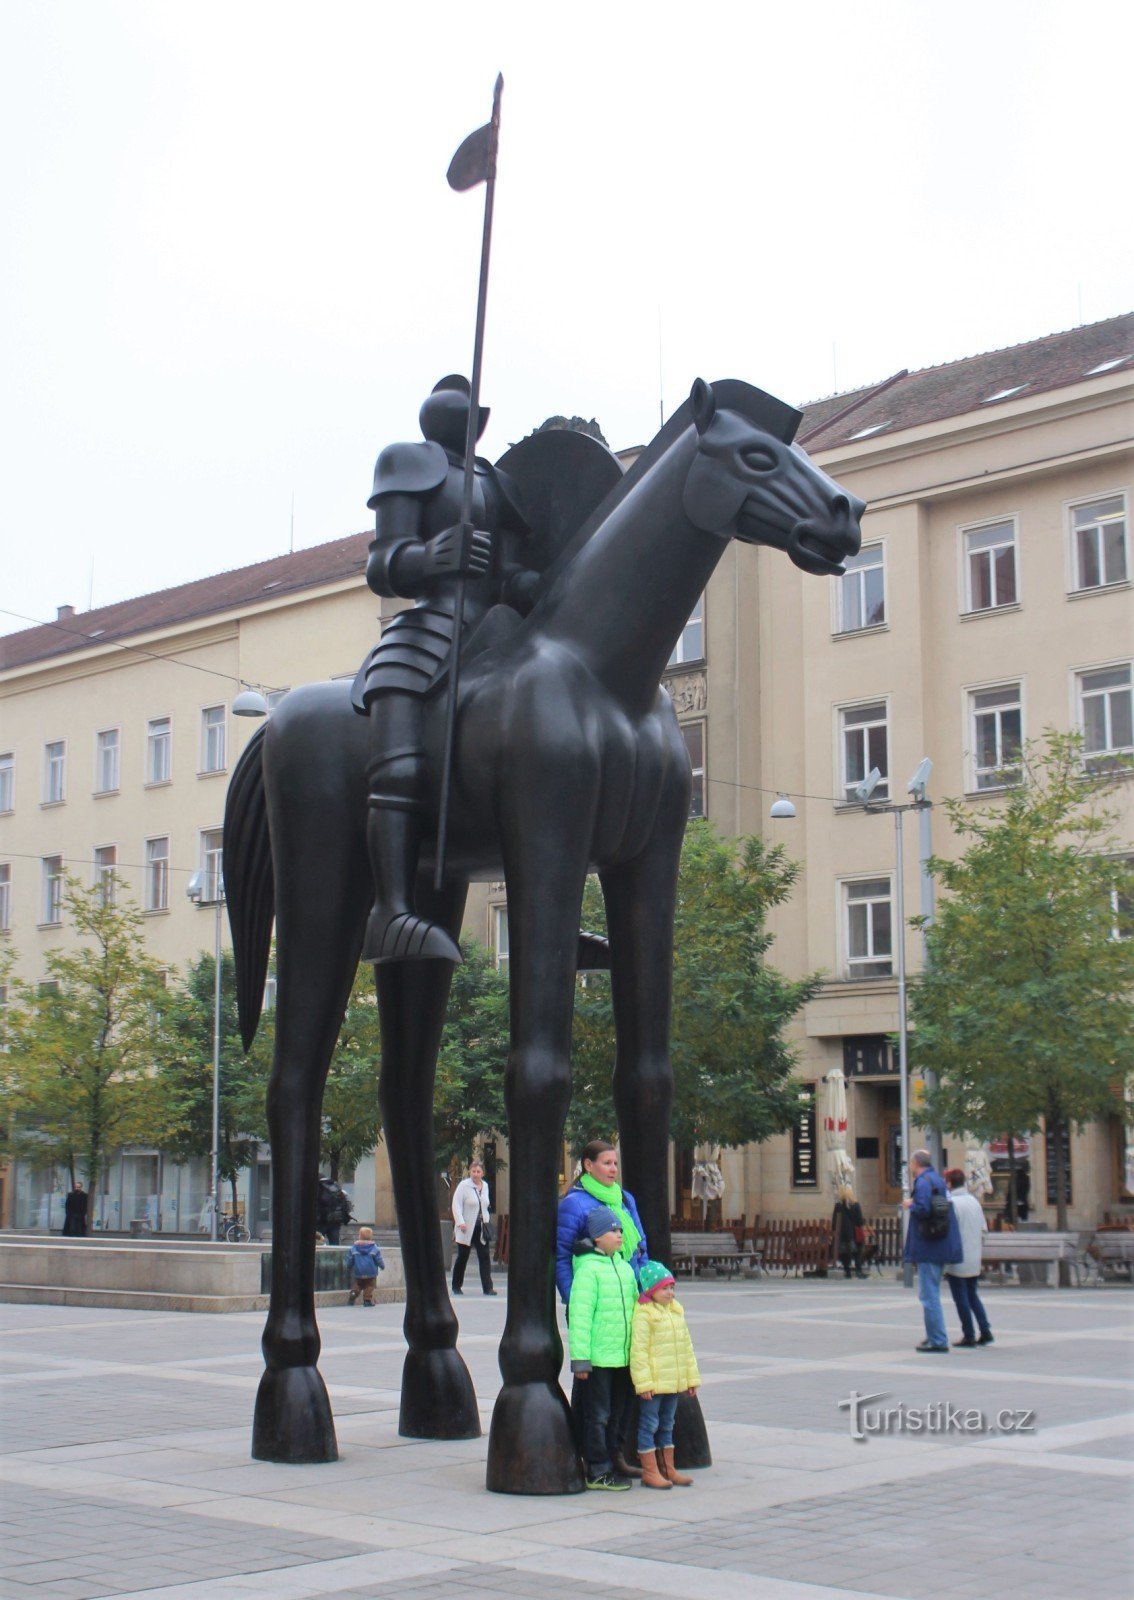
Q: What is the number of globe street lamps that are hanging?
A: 2